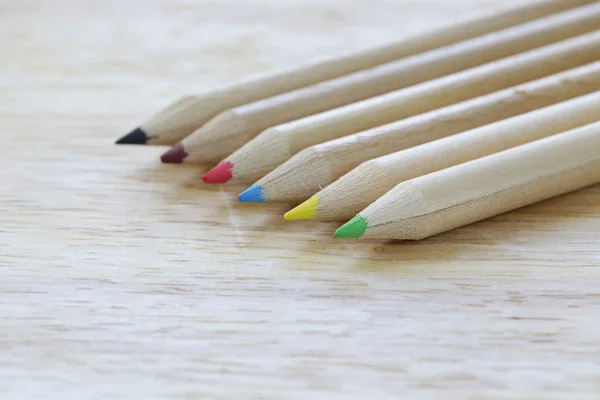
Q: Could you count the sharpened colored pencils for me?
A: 6